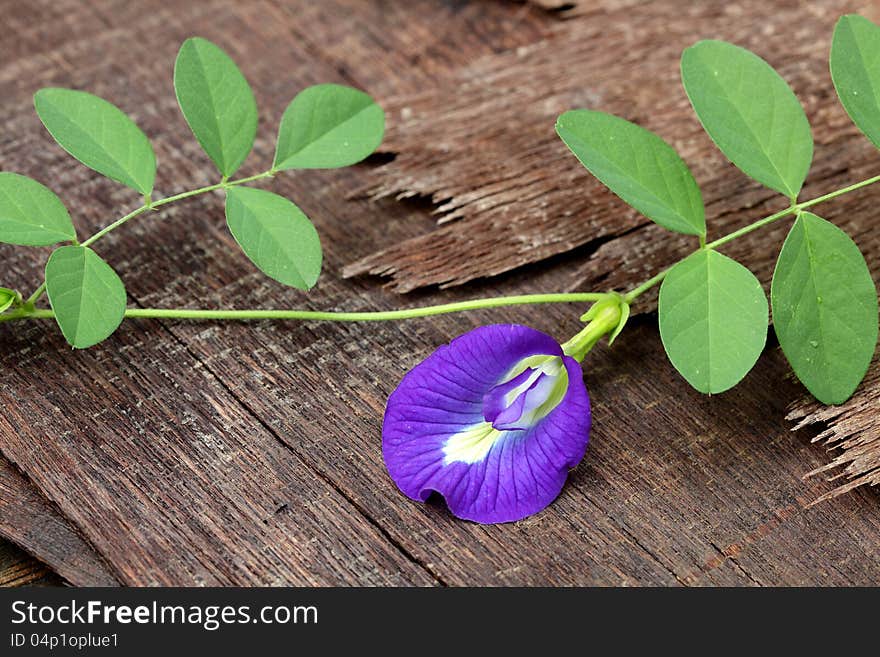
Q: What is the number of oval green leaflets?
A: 11